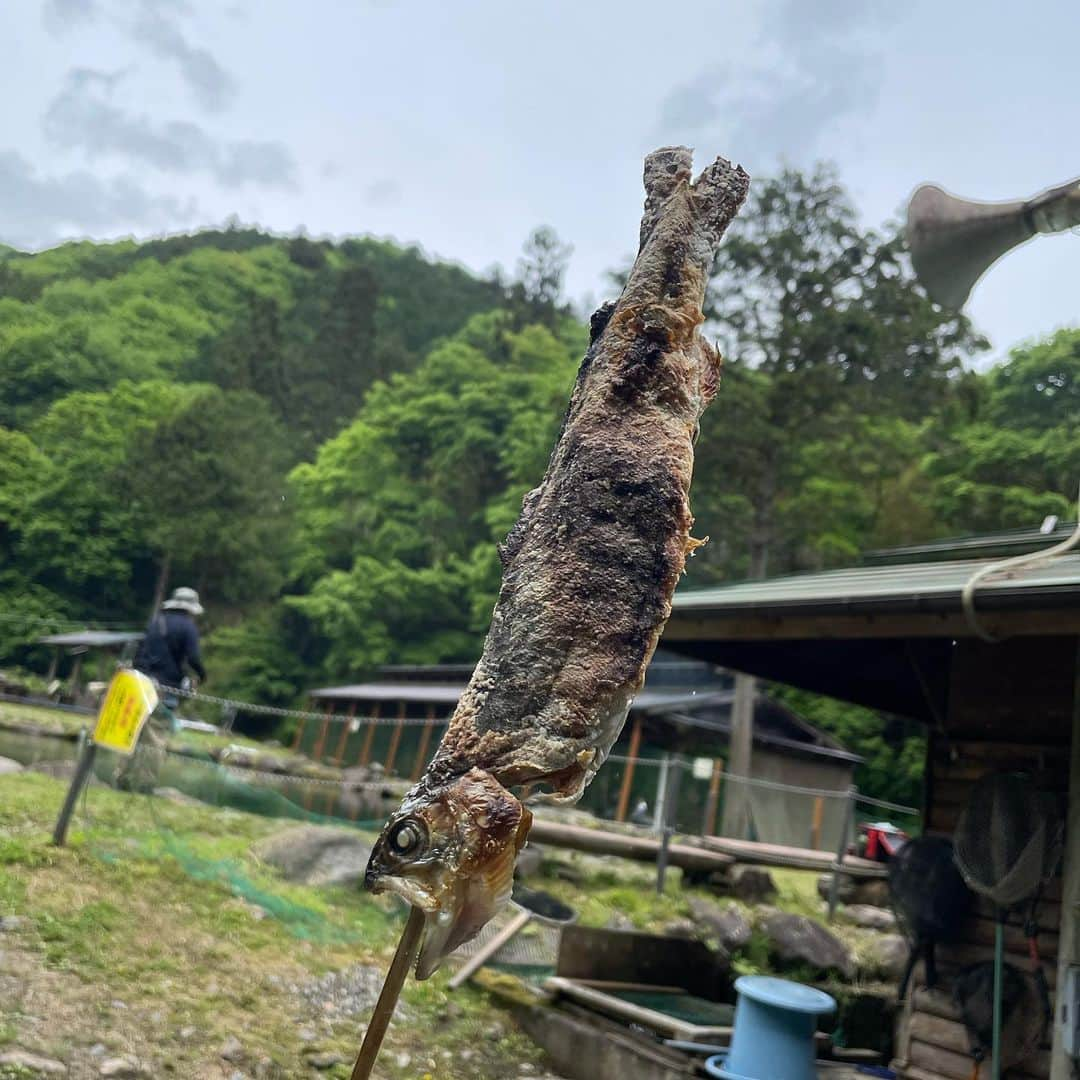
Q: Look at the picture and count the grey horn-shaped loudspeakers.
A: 1